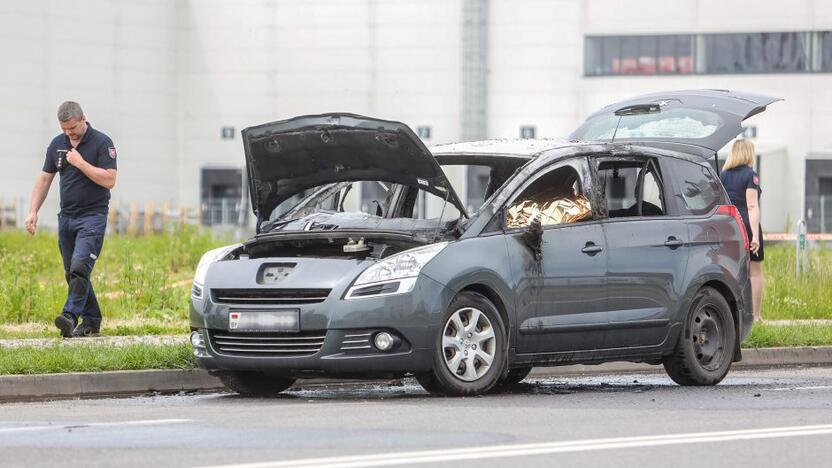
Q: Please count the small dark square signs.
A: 4